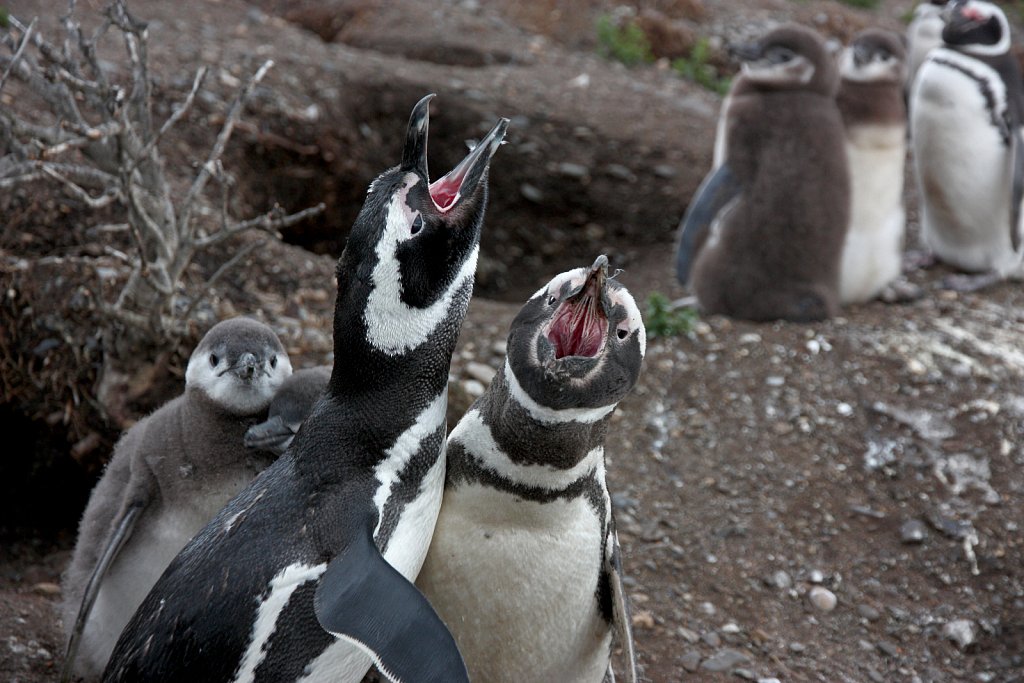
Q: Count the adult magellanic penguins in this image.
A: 3